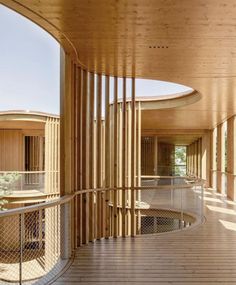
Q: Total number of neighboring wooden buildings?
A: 1